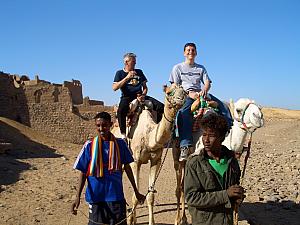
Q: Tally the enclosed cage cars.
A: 0